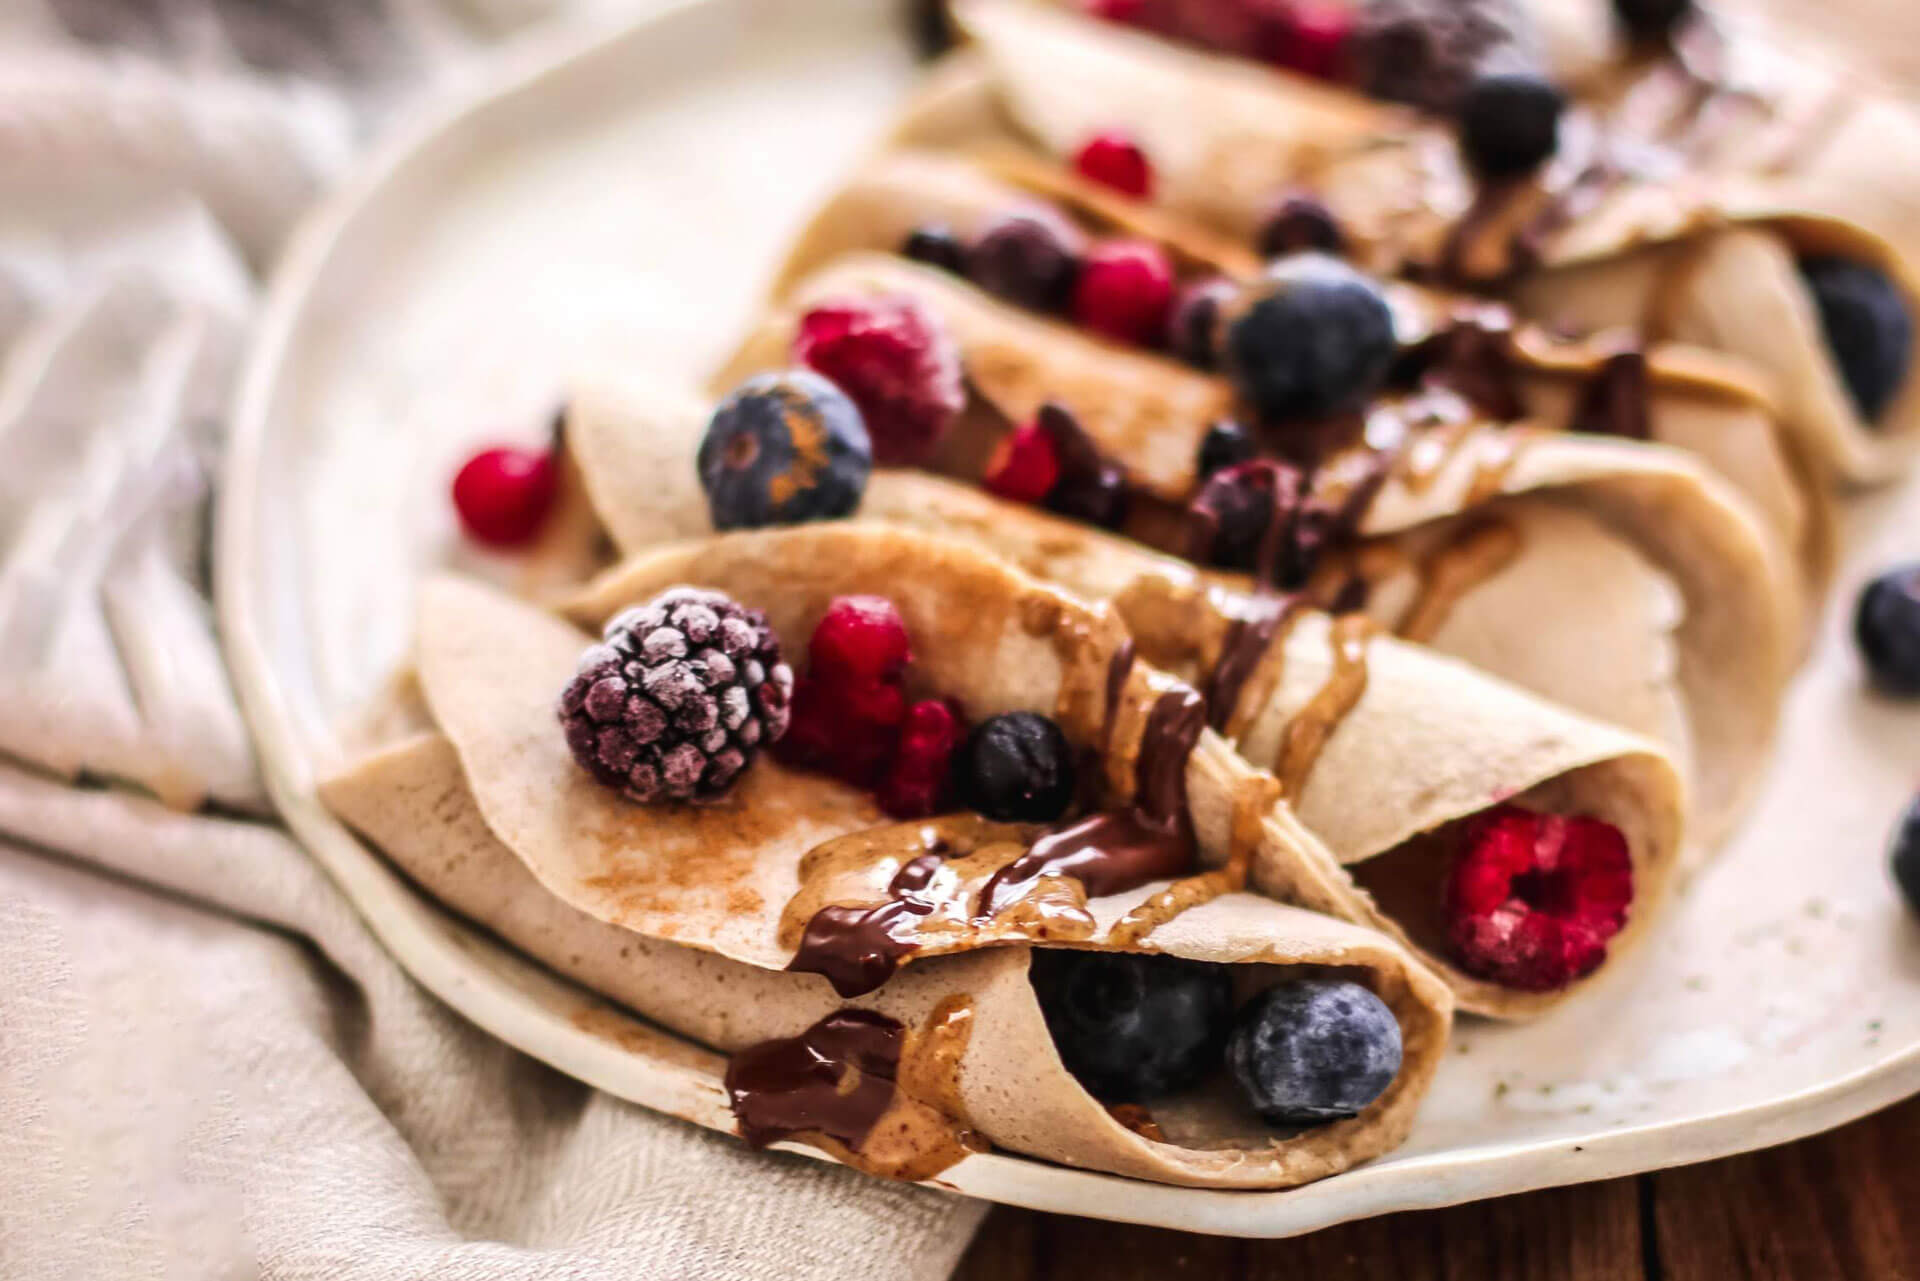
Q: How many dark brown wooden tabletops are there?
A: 1